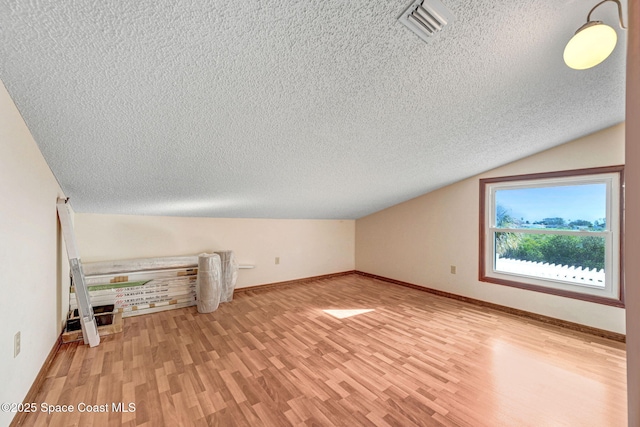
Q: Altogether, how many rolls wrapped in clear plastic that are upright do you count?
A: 2